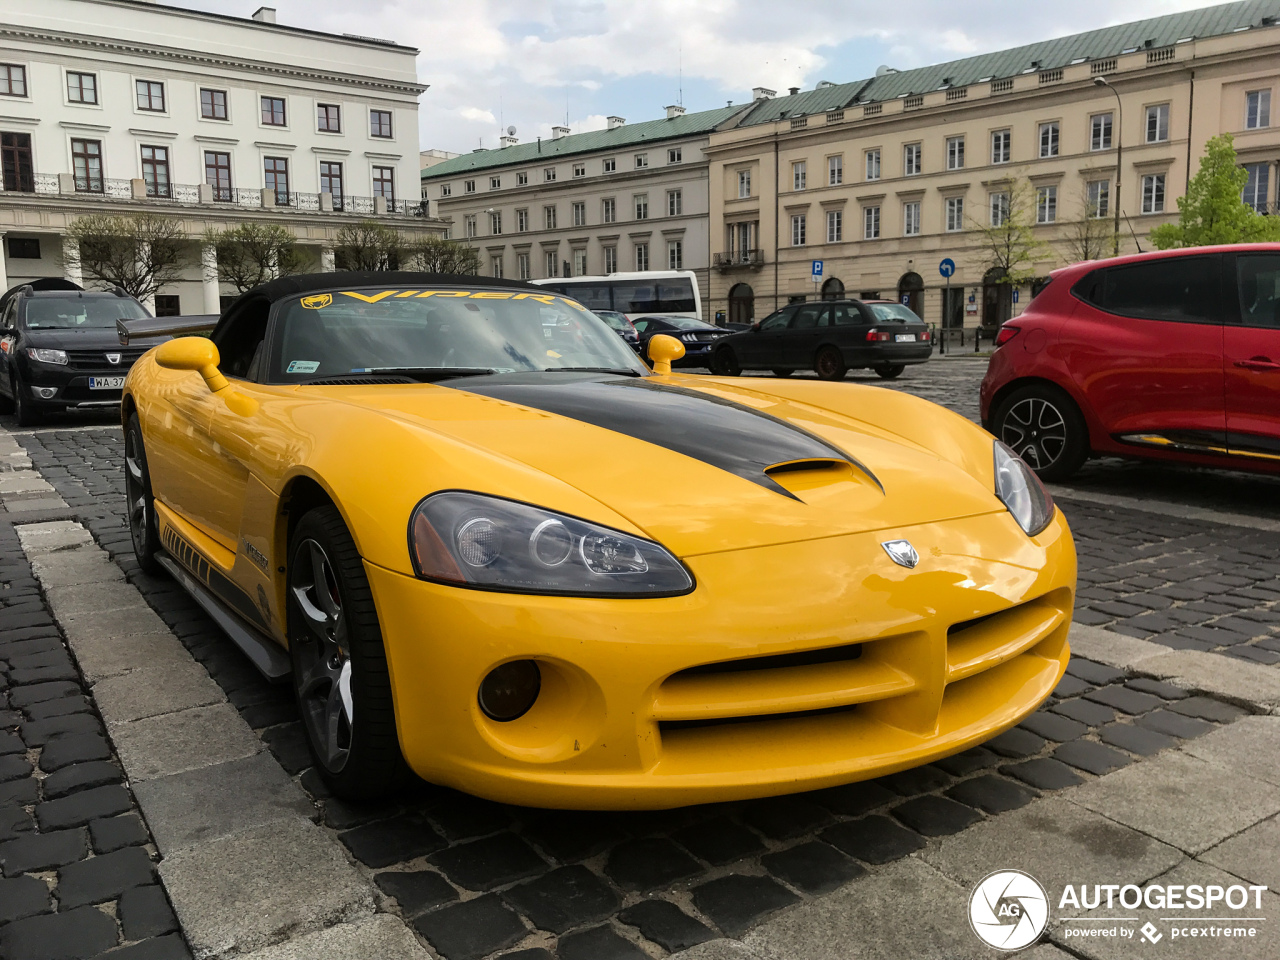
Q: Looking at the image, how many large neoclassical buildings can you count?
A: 3